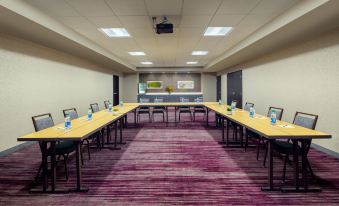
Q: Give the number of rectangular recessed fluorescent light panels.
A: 6